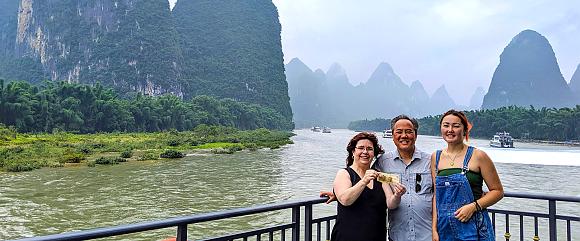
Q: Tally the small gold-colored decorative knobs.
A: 2